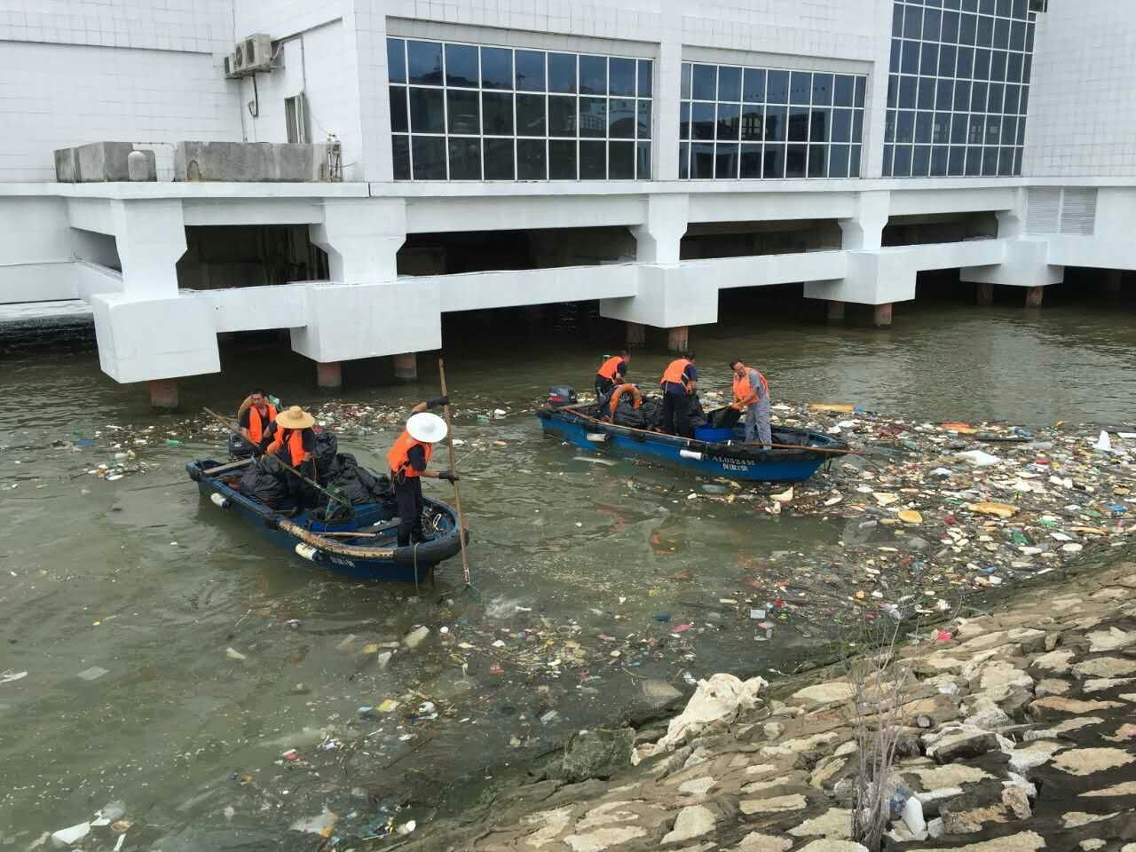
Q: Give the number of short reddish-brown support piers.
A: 9